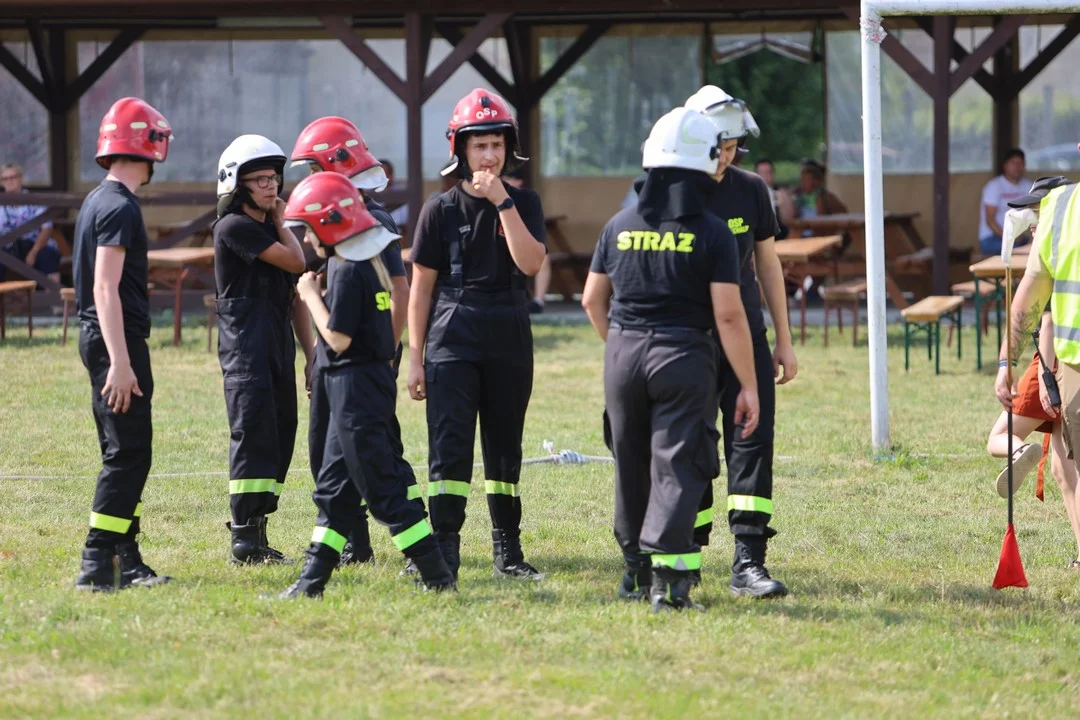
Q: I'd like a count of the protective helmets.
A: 7